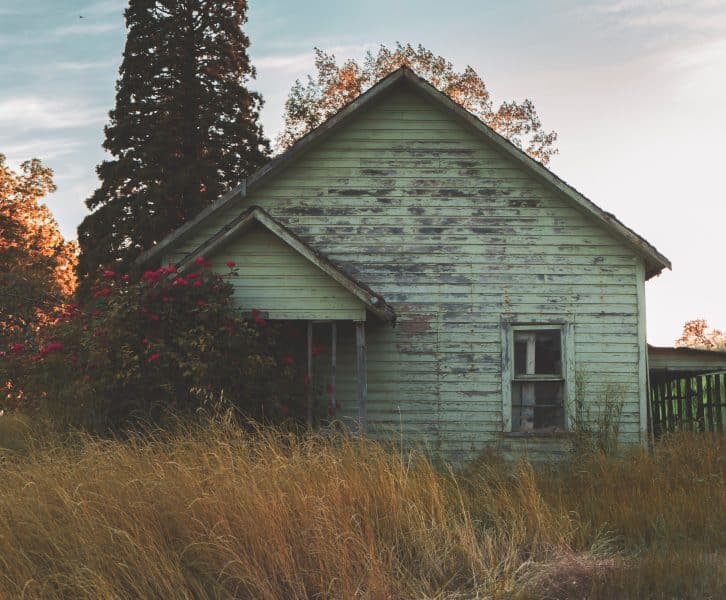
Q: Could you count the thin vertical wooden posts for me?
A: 3